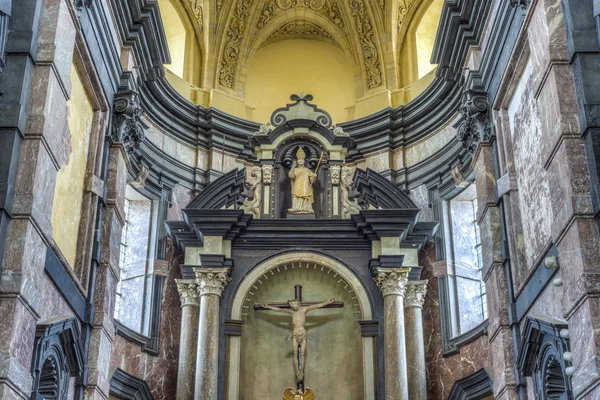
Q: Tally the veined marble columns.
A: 4